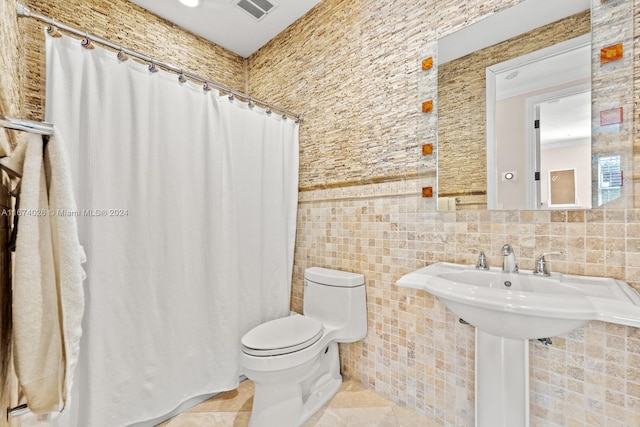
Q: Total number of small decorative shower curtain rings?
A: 11